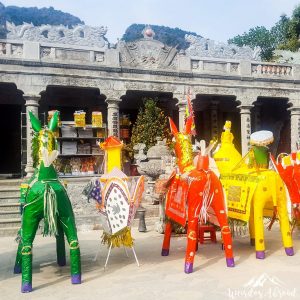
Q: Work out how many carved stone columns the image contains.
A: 5